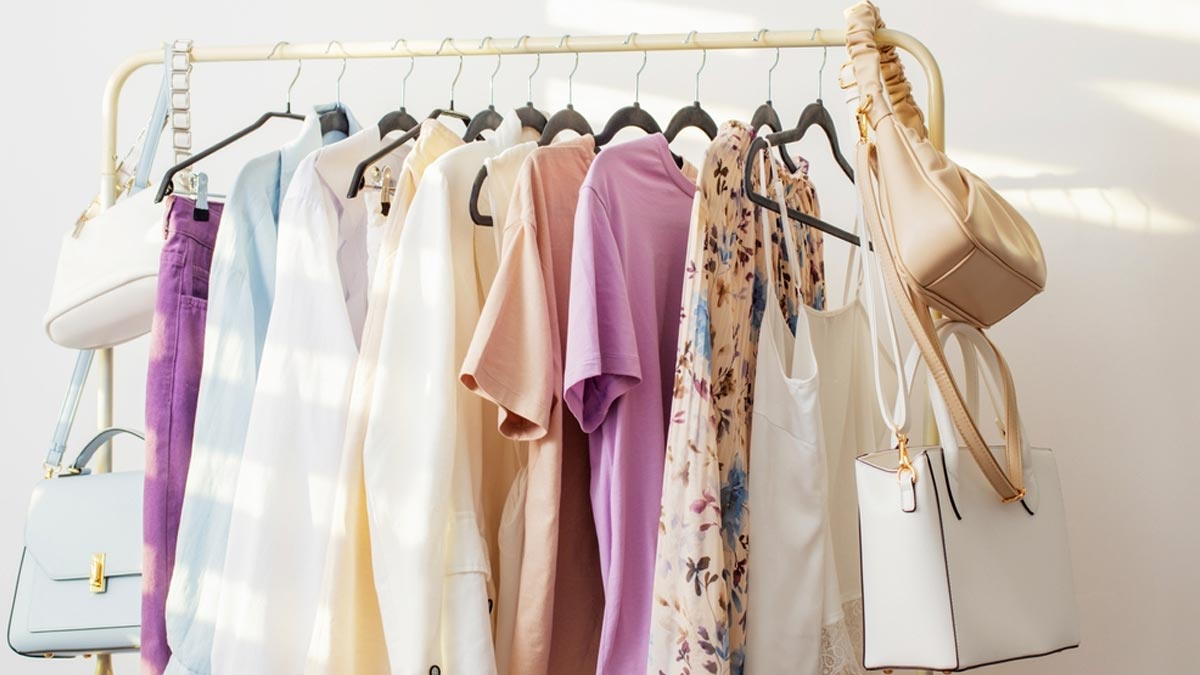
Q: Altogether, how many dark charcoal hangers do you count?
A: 11